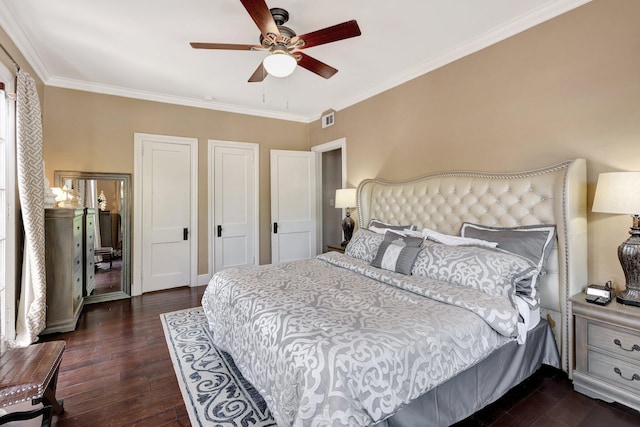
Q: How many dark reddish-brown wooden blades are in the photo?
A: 5